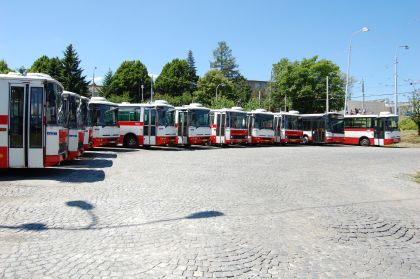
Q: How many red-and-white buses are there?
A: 11